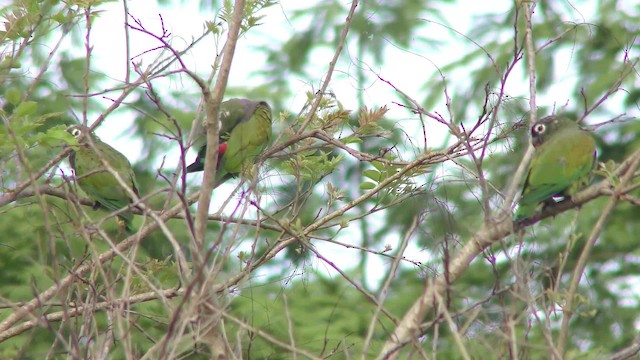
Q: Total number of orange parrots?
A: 0